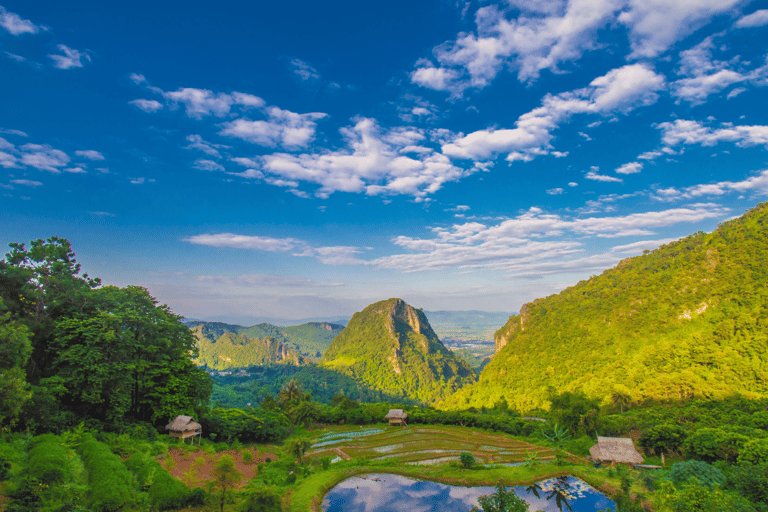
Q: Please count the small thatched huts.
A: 3